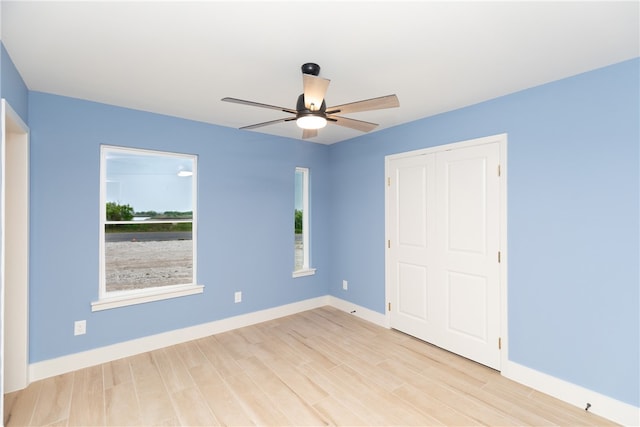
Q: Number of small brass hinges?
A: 6